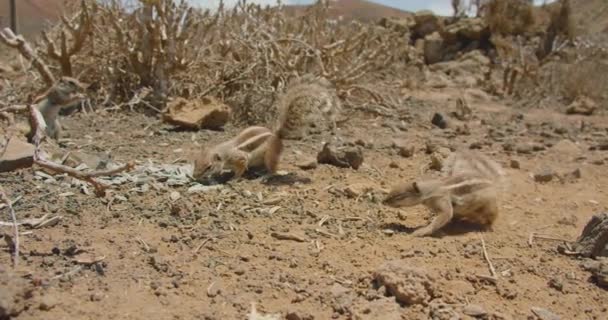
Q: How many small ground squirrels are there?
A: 3